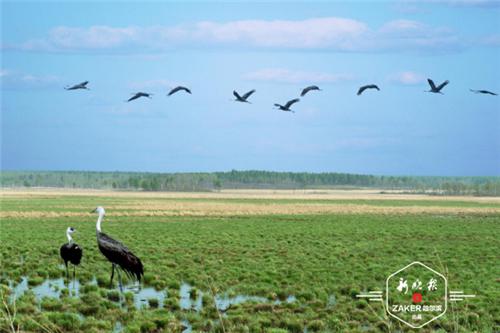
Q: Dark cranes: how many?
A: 11